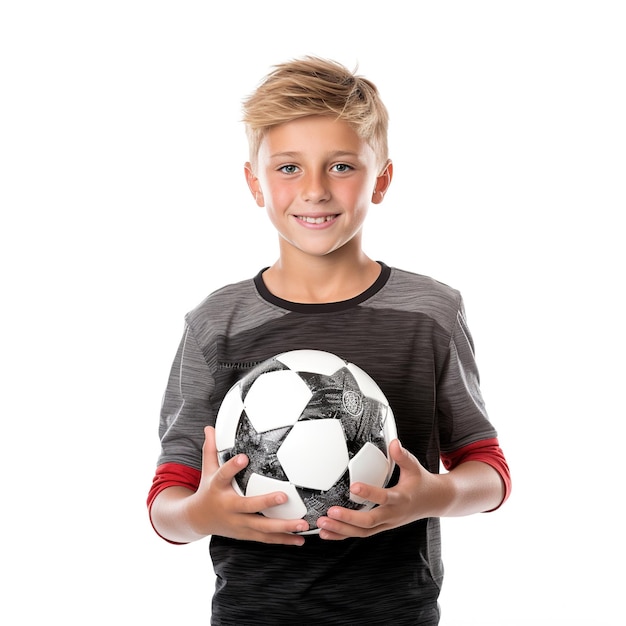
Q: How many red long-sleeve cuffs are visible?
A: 2